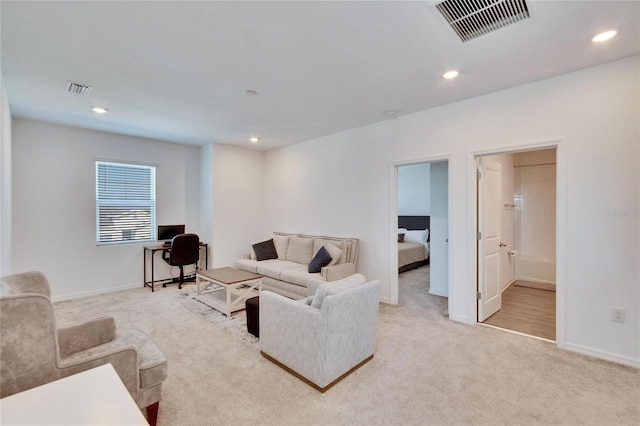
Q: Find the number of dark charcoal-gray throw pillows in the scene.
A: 2